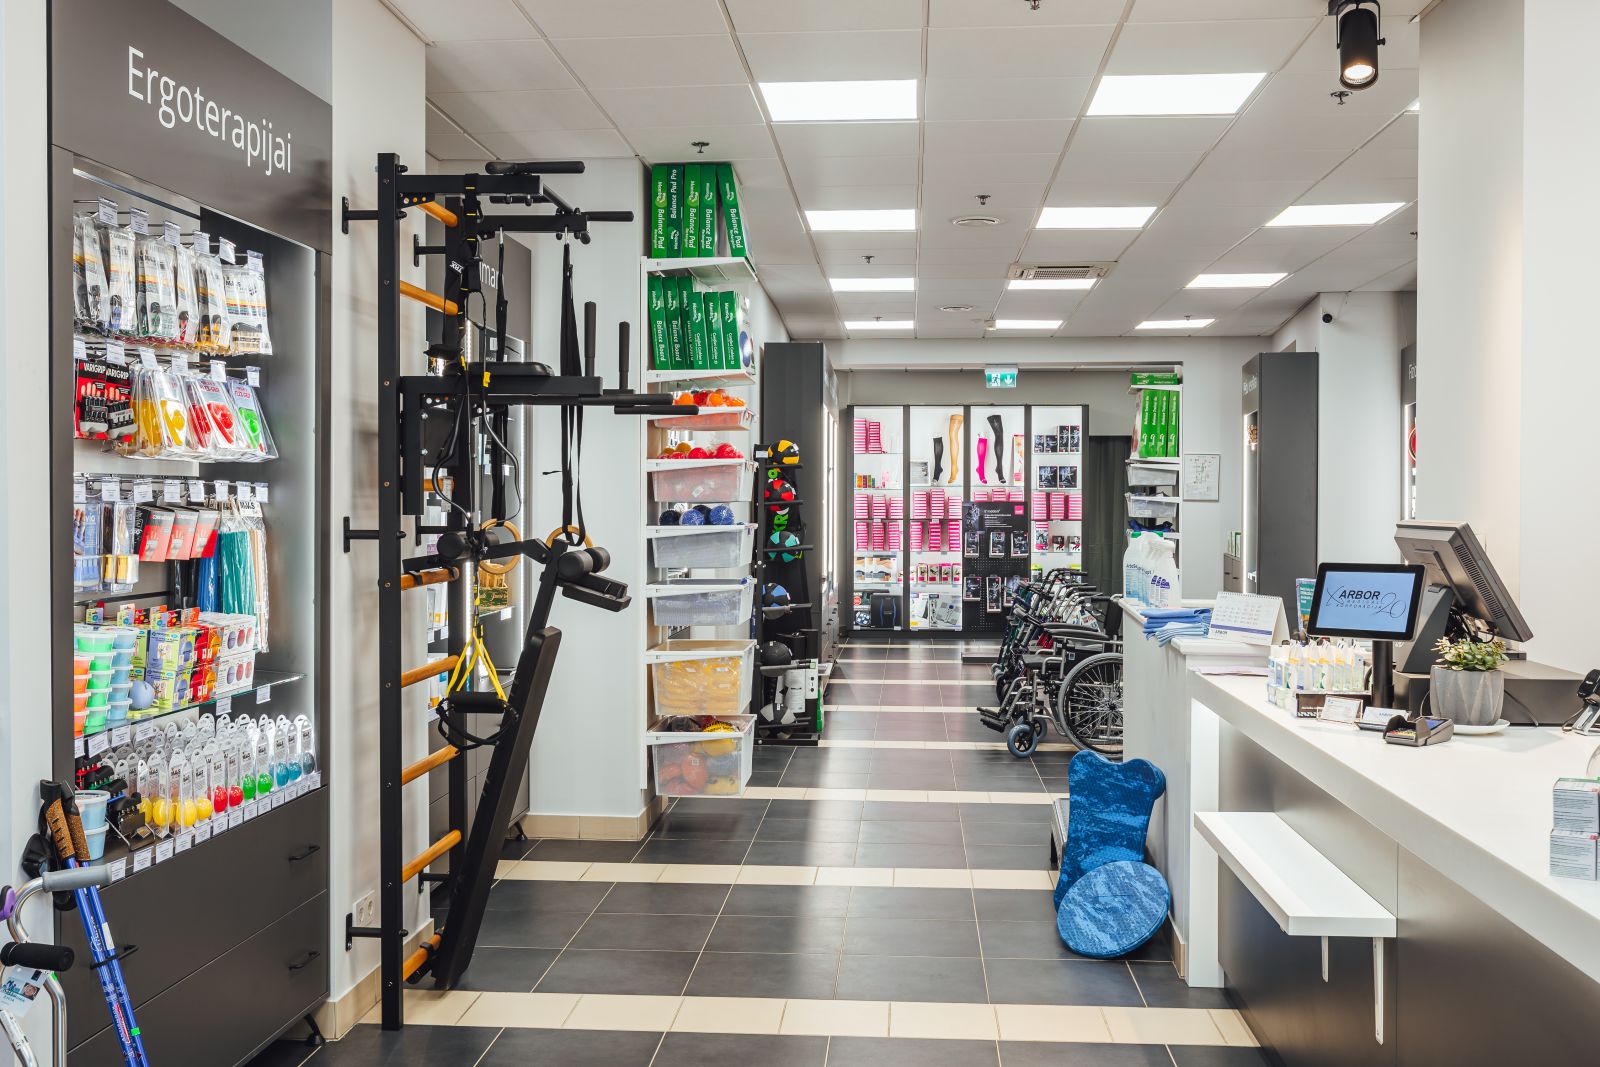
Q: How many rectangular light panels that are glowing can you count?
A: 11